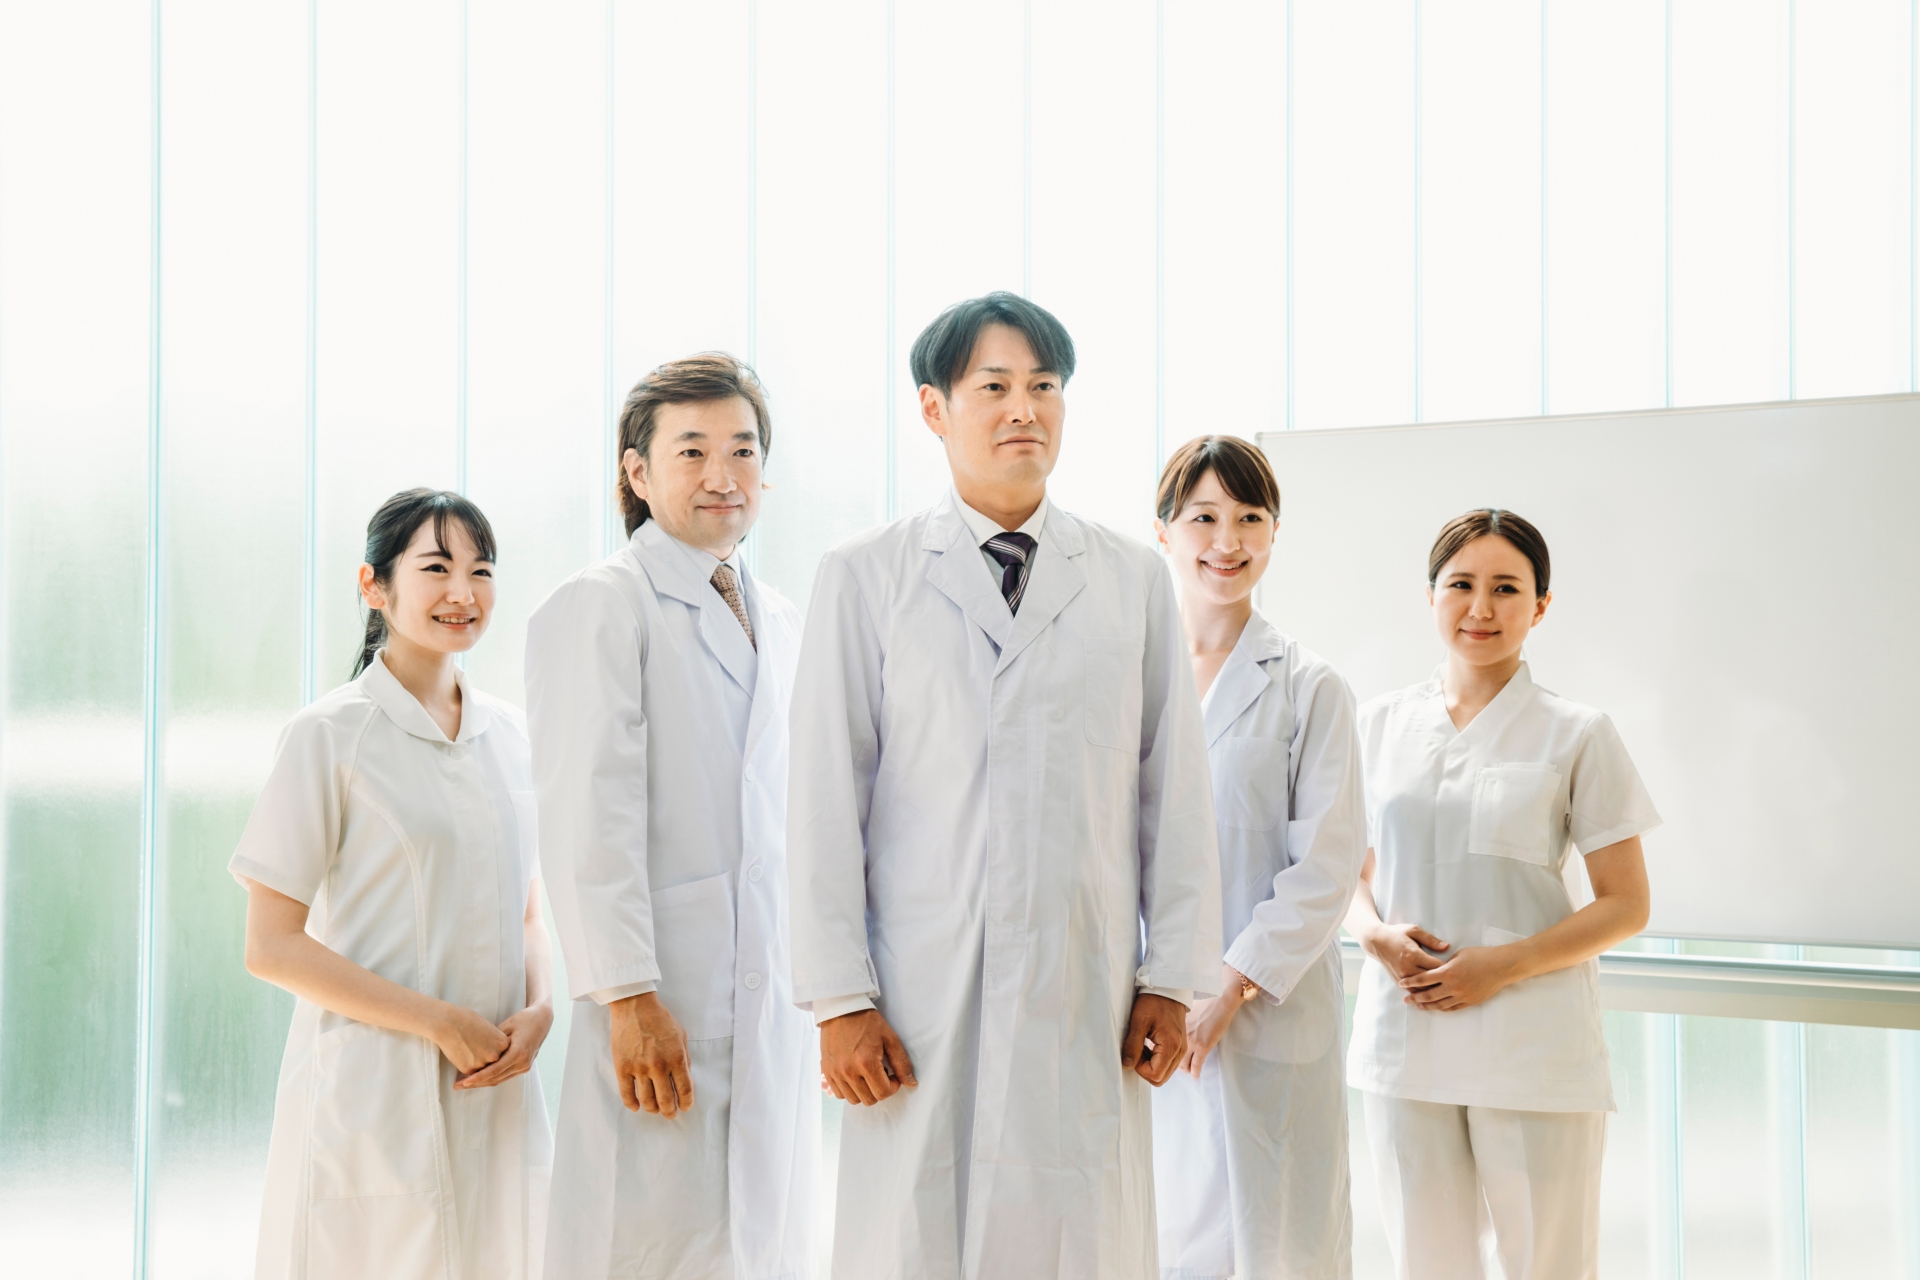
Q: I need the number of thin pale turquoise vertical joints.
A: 14